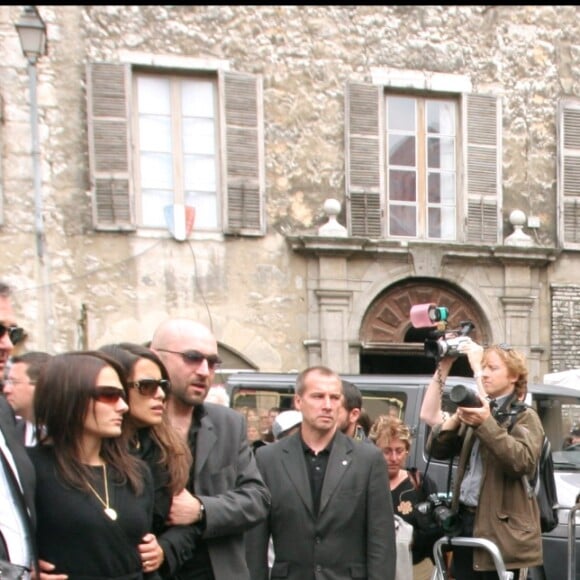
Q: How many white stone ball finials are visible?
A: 2